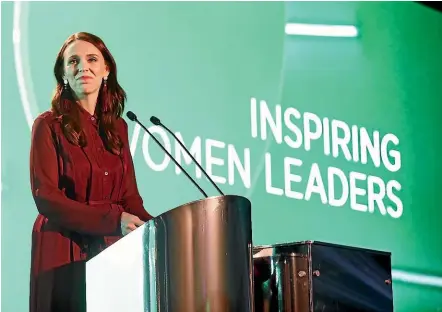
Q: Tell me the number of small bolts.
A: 3